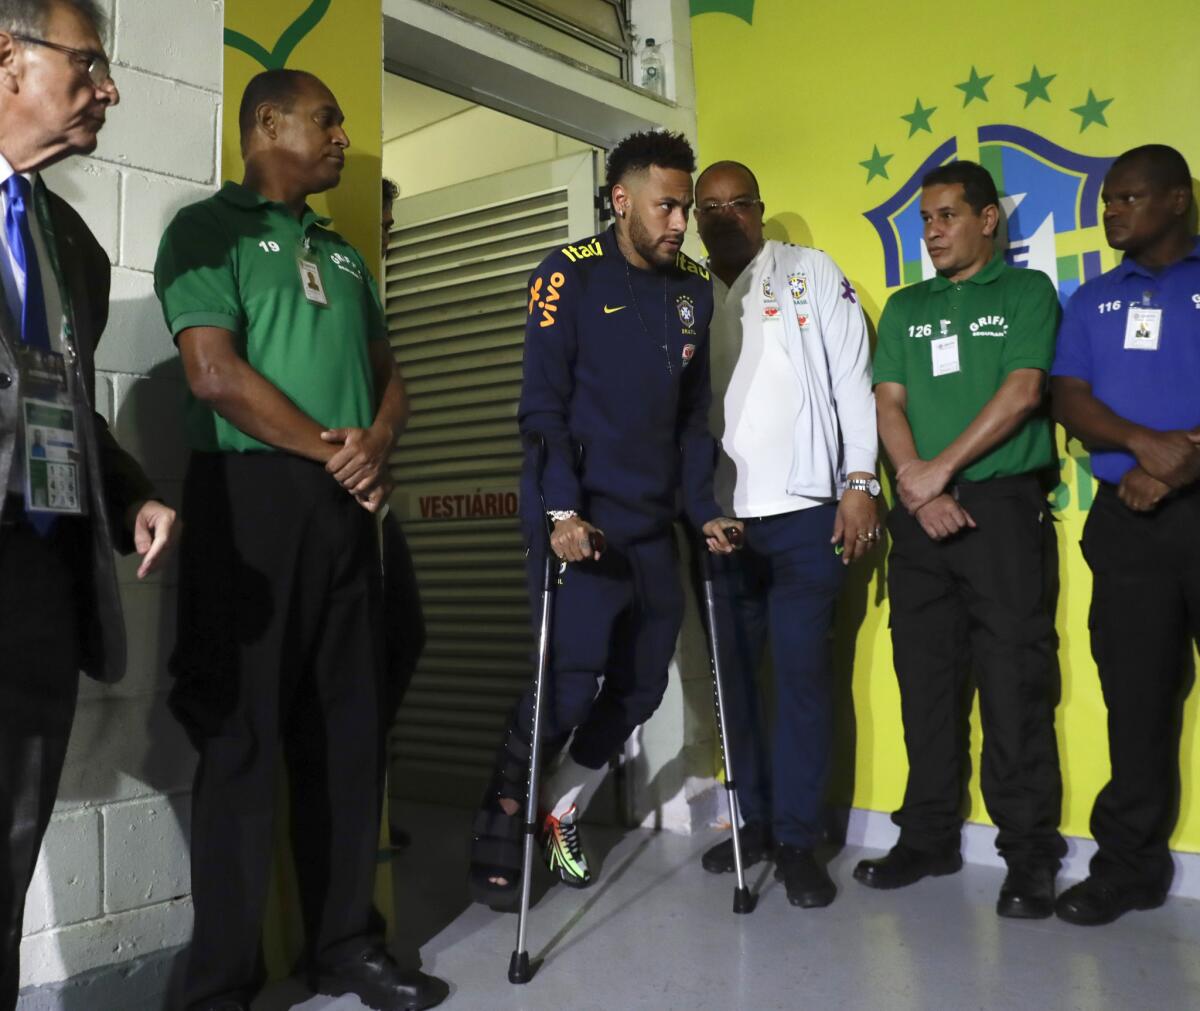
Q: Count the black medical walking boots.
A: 1